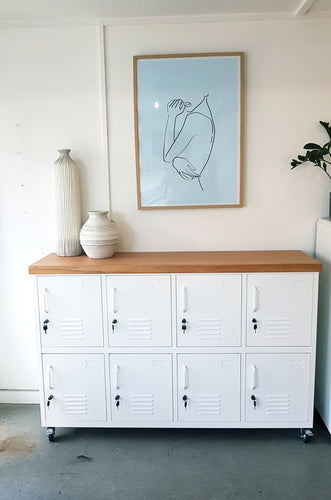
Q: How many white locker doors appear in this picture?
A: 8